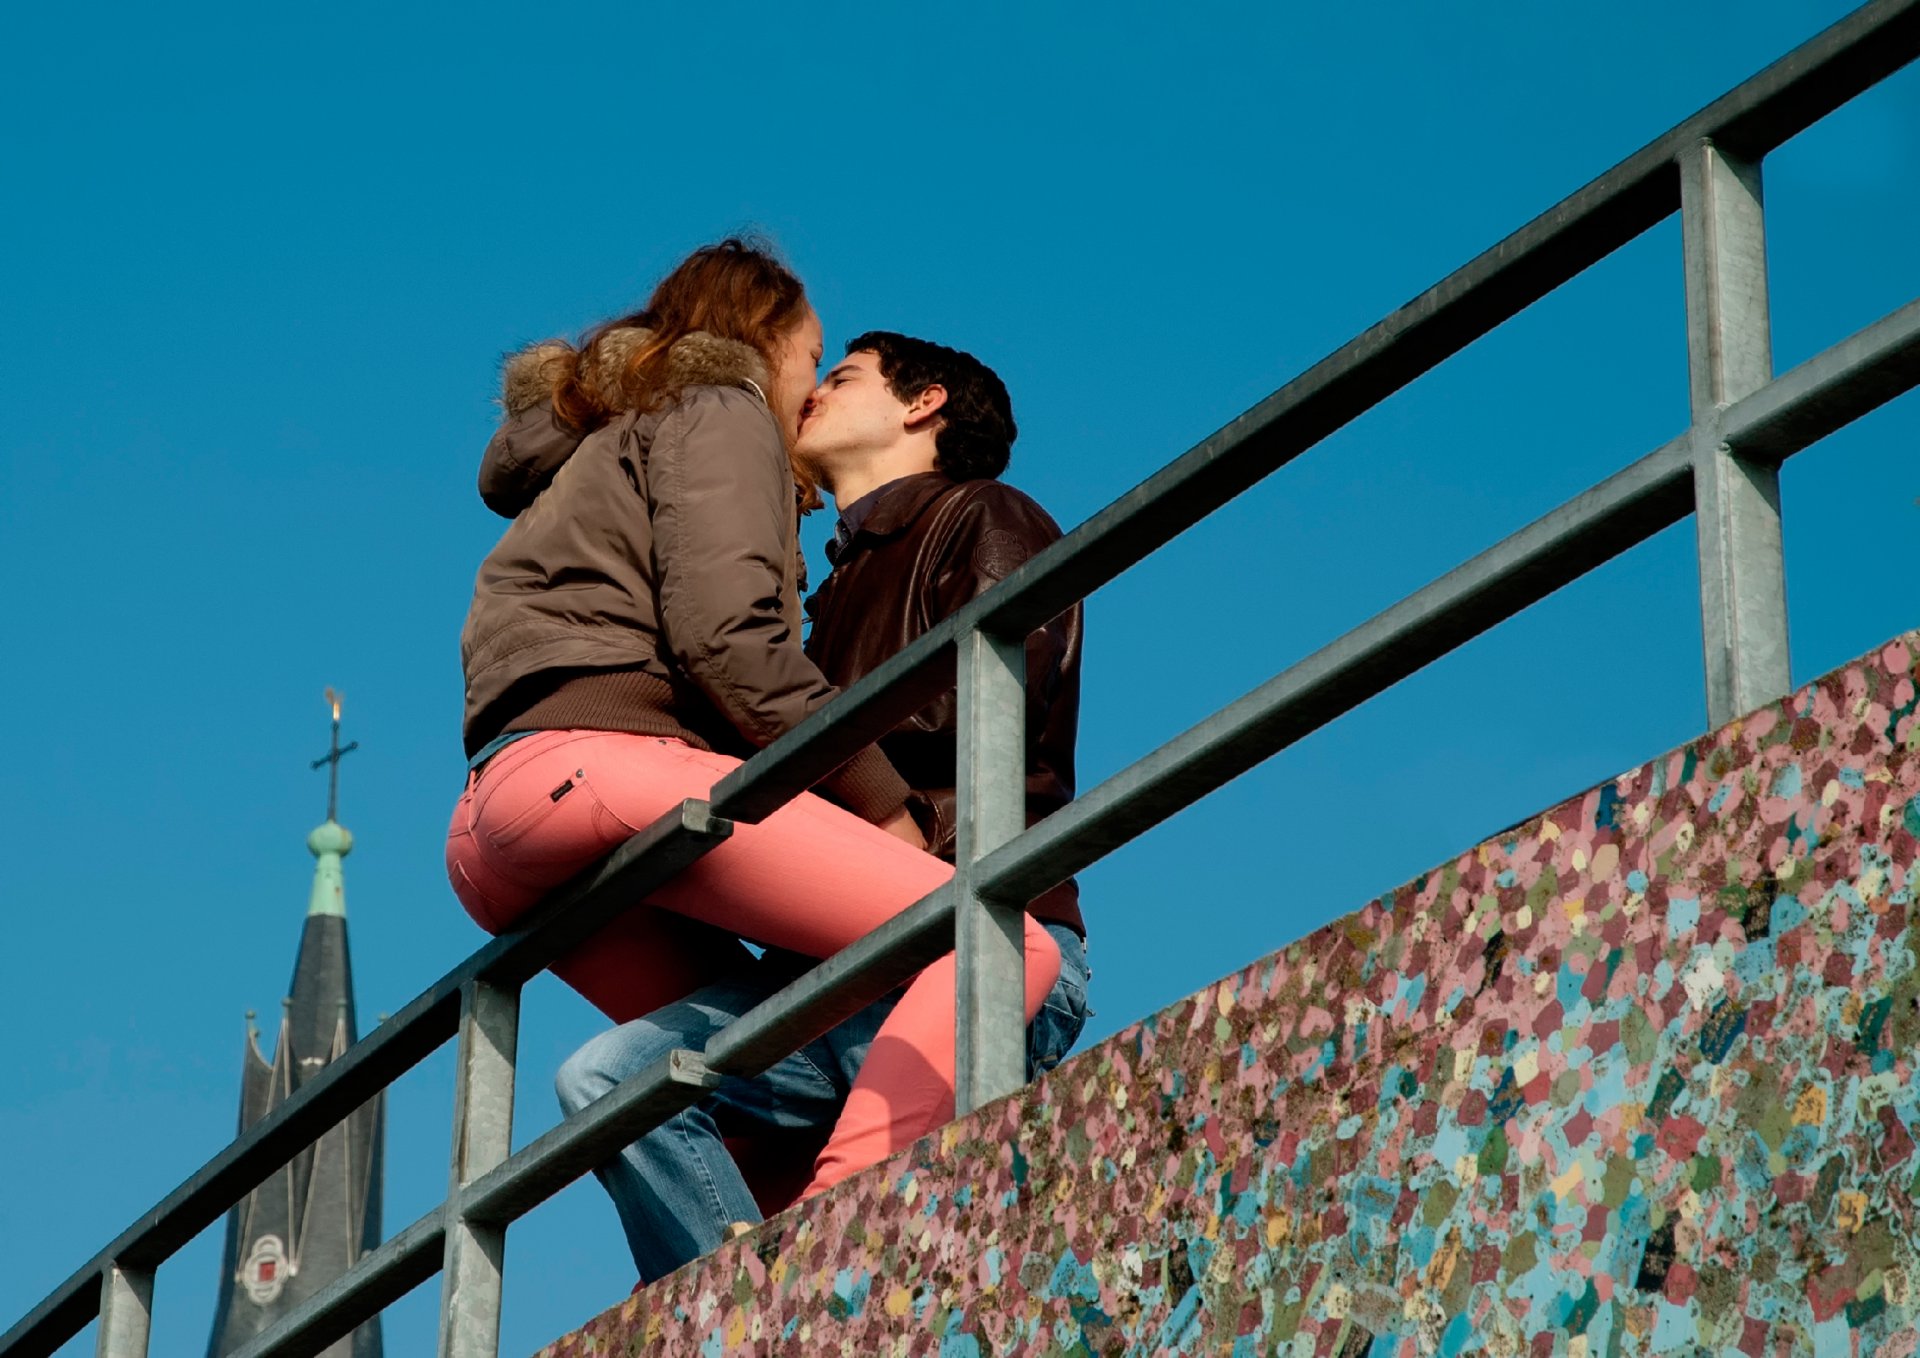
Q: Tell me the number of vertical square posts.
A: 4